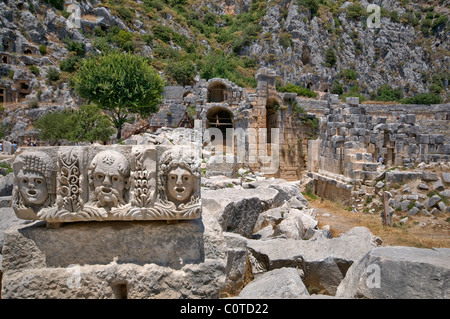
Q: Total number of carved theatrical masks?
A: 3